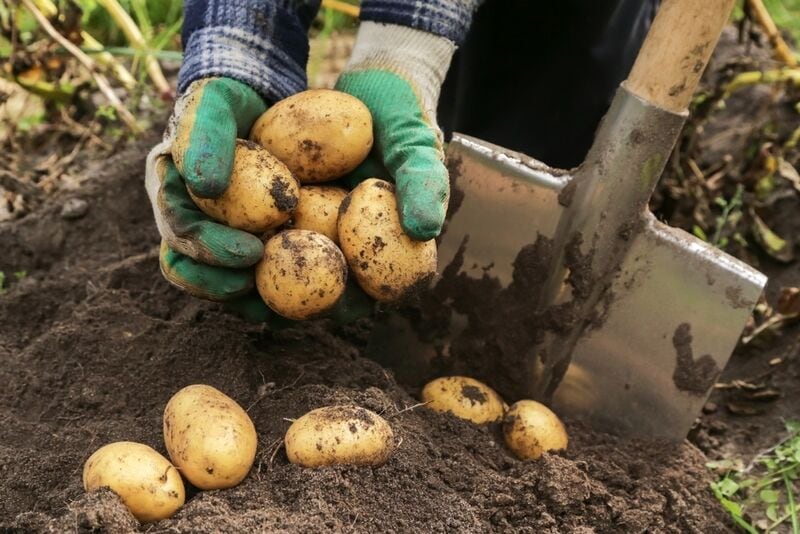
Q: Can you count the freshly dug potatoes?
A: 10